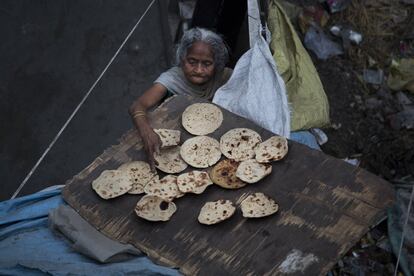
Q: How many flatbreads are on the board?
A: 15